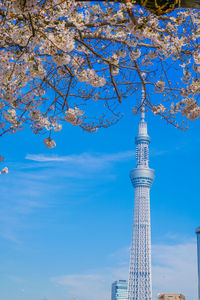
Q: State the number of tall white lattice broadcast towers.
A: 1